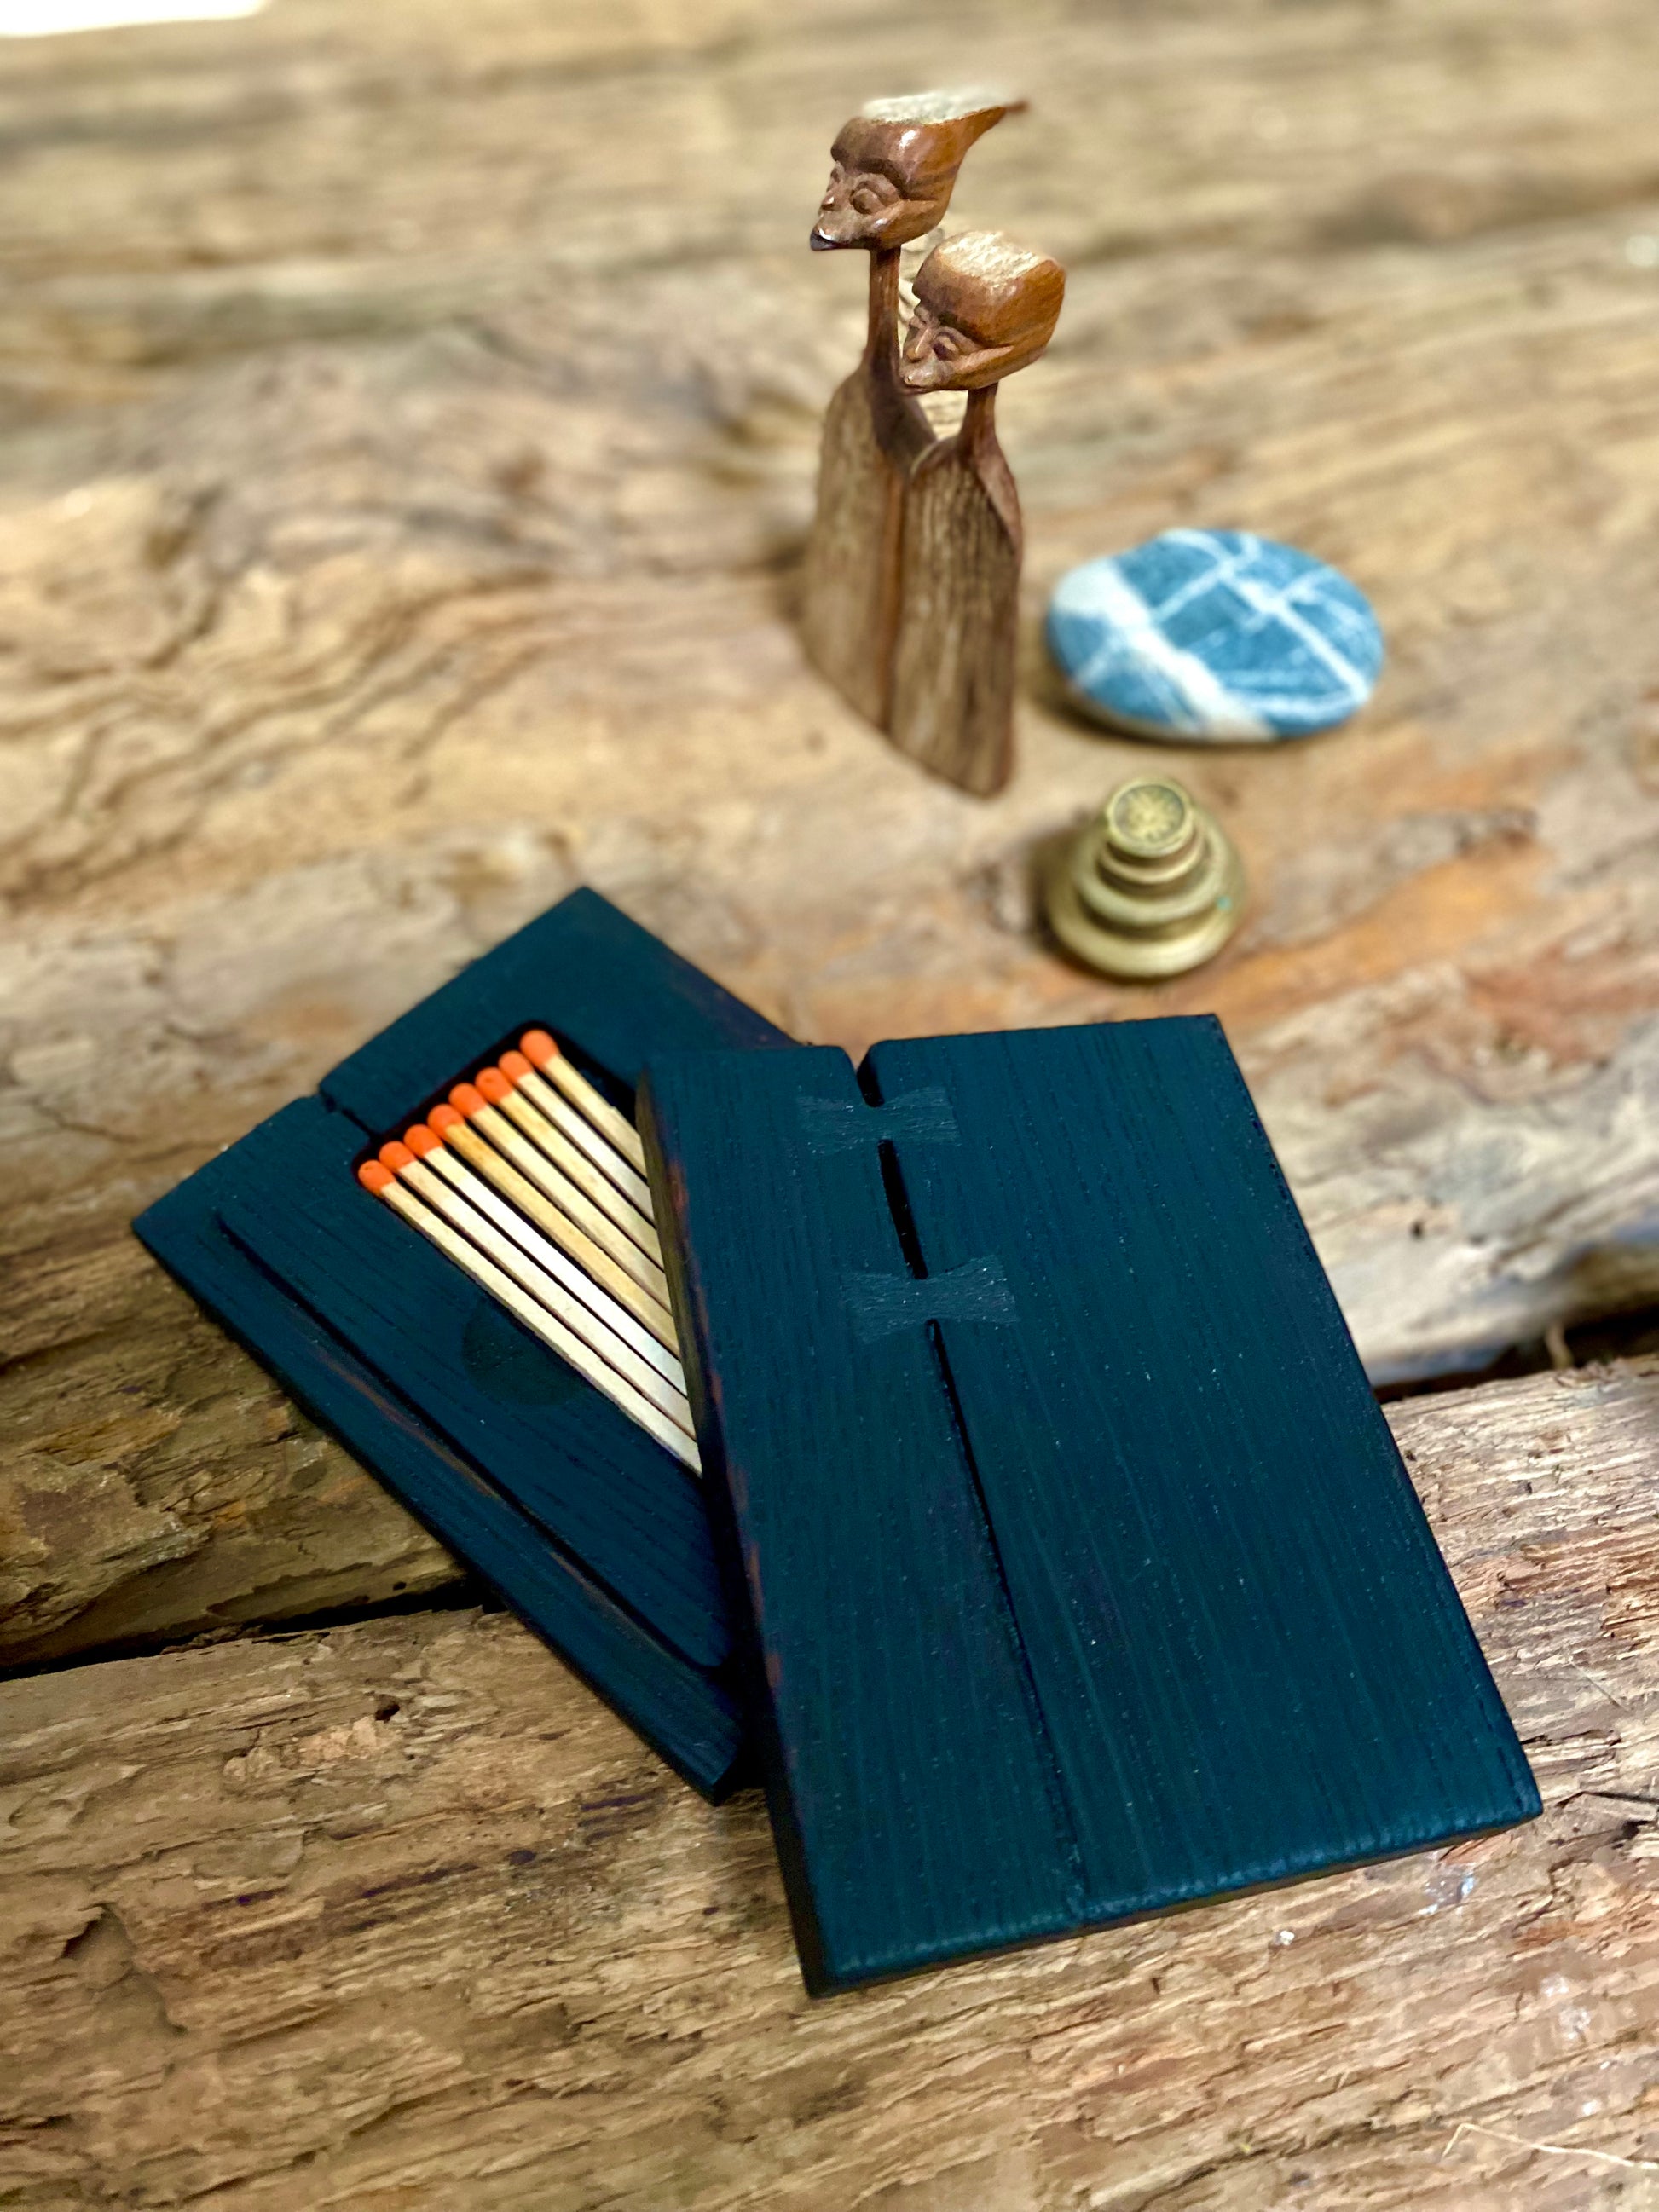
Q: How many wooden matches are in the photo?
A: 8